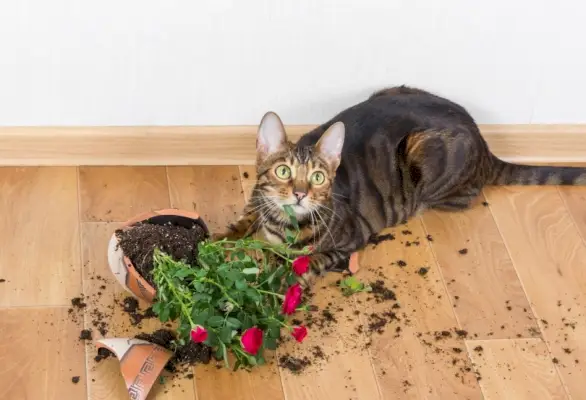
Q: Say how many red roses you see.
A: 5